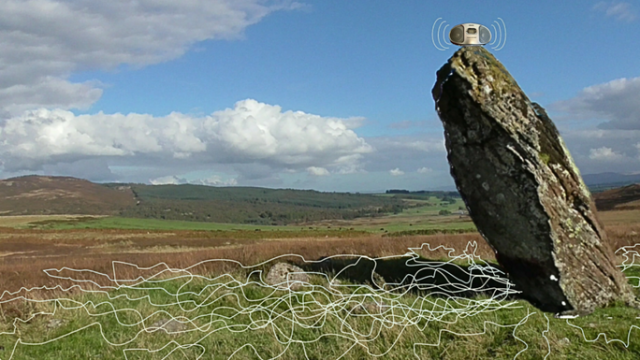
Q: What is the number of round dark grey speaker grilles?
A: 2